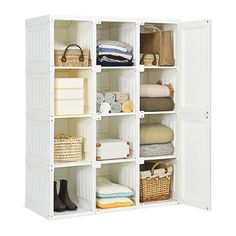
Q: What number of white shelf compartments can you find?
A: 12